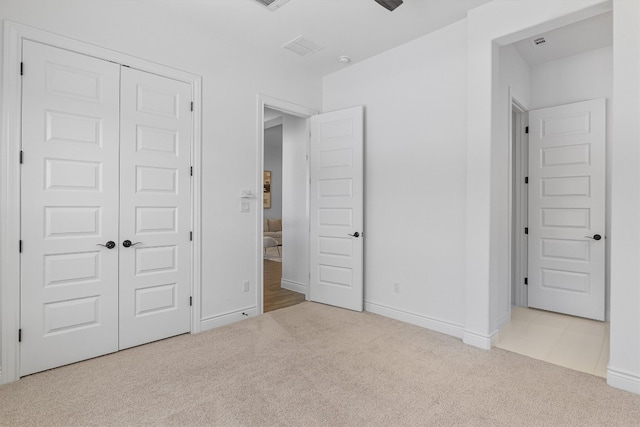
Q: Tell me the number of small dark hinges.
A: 12